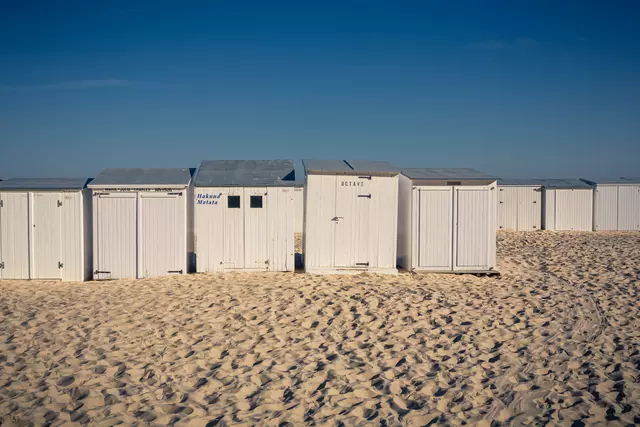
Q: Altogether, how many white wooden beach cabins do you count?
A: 8